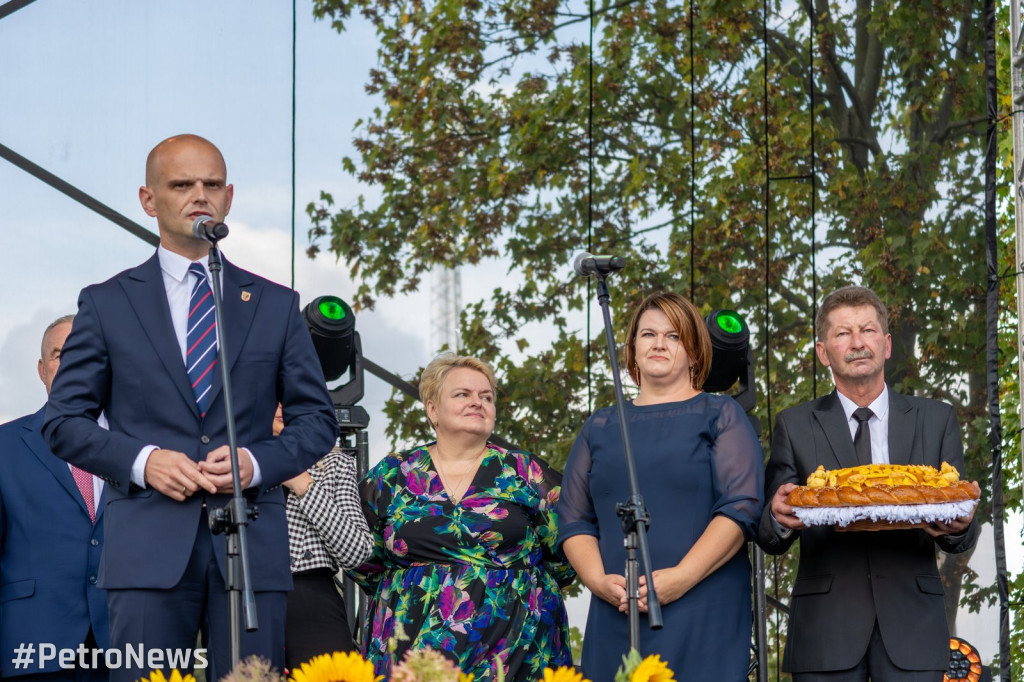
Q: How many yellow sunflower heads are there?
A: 4